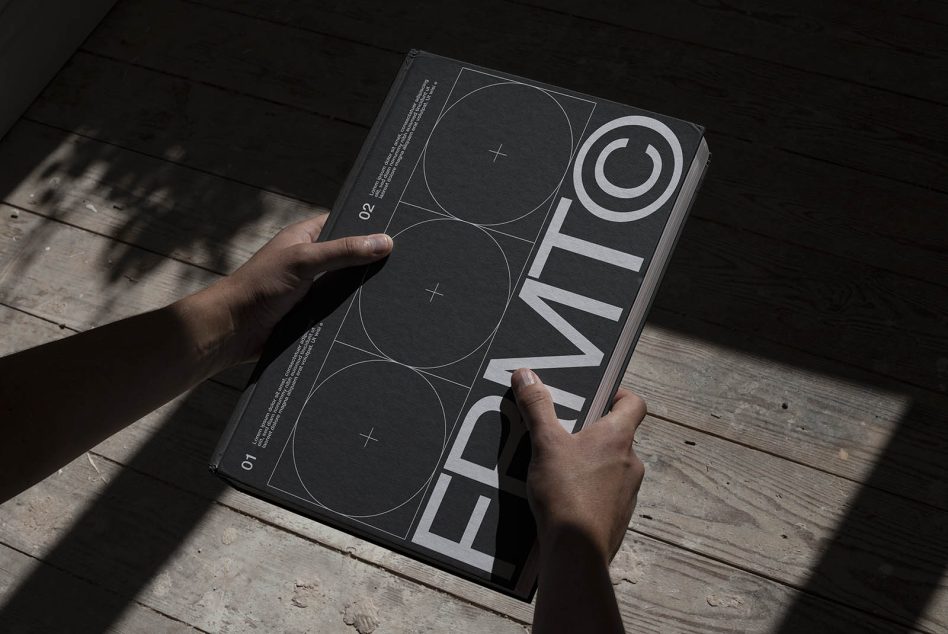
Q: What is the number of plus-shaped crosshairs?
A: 3